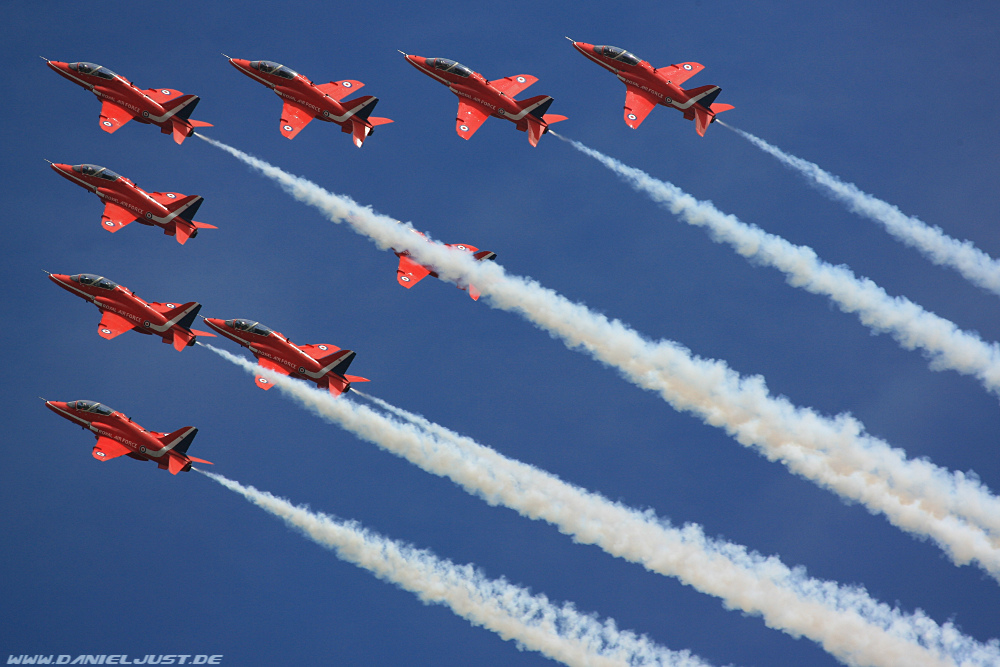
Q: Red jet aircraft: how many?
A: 9